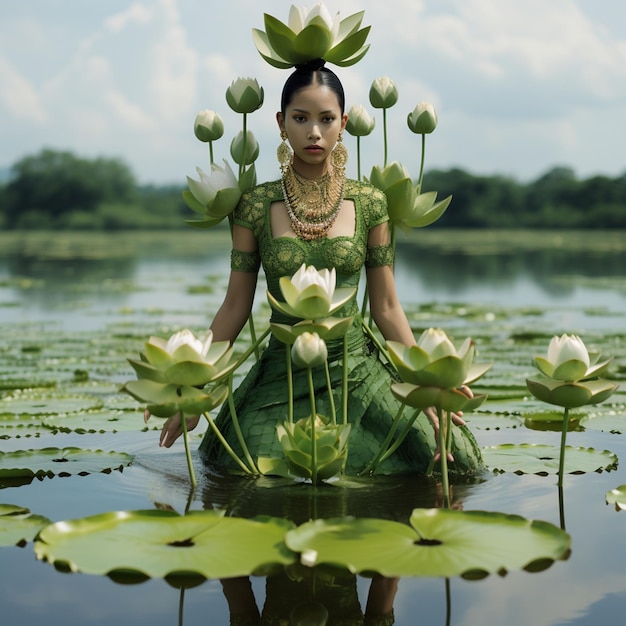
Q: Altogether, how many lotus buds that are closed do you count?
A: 7